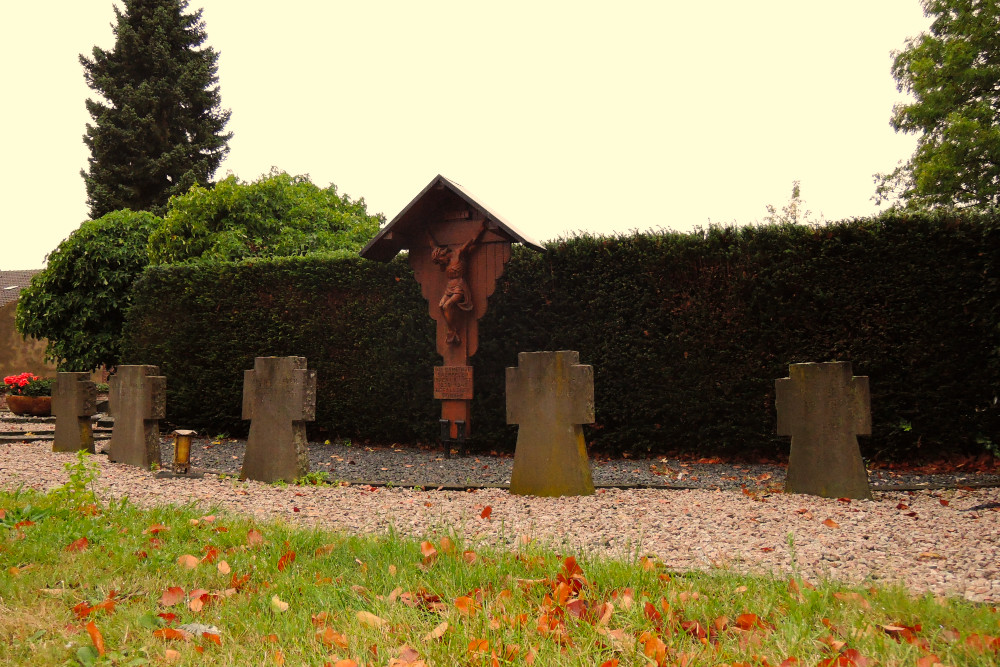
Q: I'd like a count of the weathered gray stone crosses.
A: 5